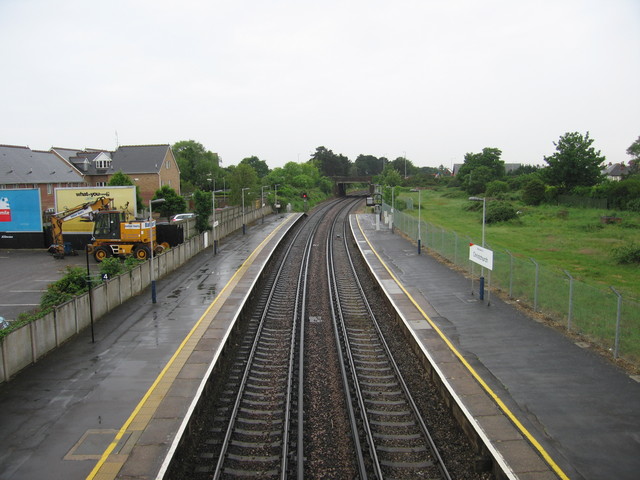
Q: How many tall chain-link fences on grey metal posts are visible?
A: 1